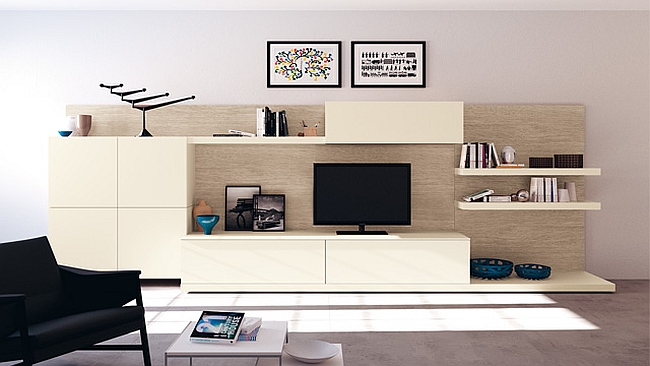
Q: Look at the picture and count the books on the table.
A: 3